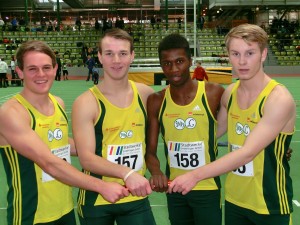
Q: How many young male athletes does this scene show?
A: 4